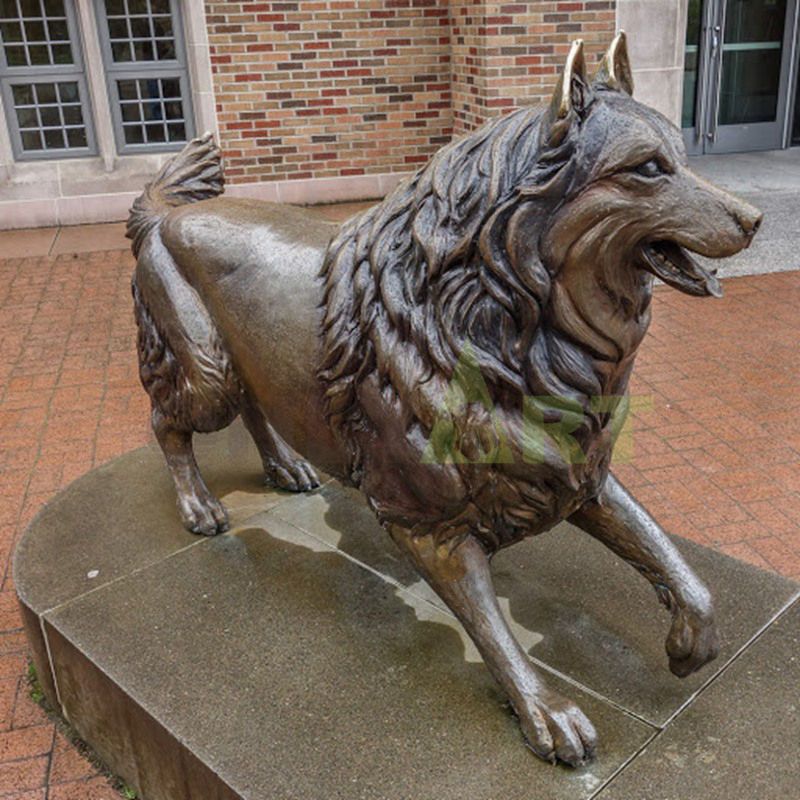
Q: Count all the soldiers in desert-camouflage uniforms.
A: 0